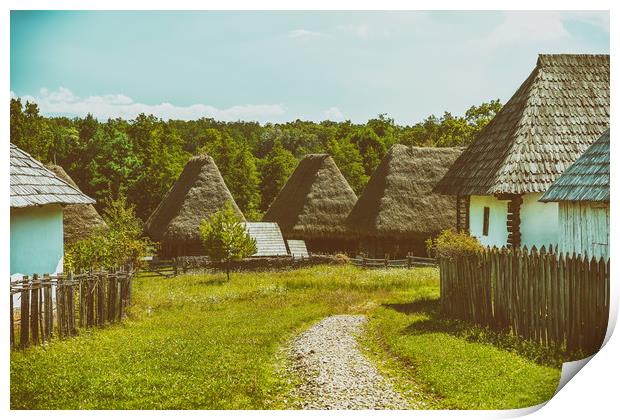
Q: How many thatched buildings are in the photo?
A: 4